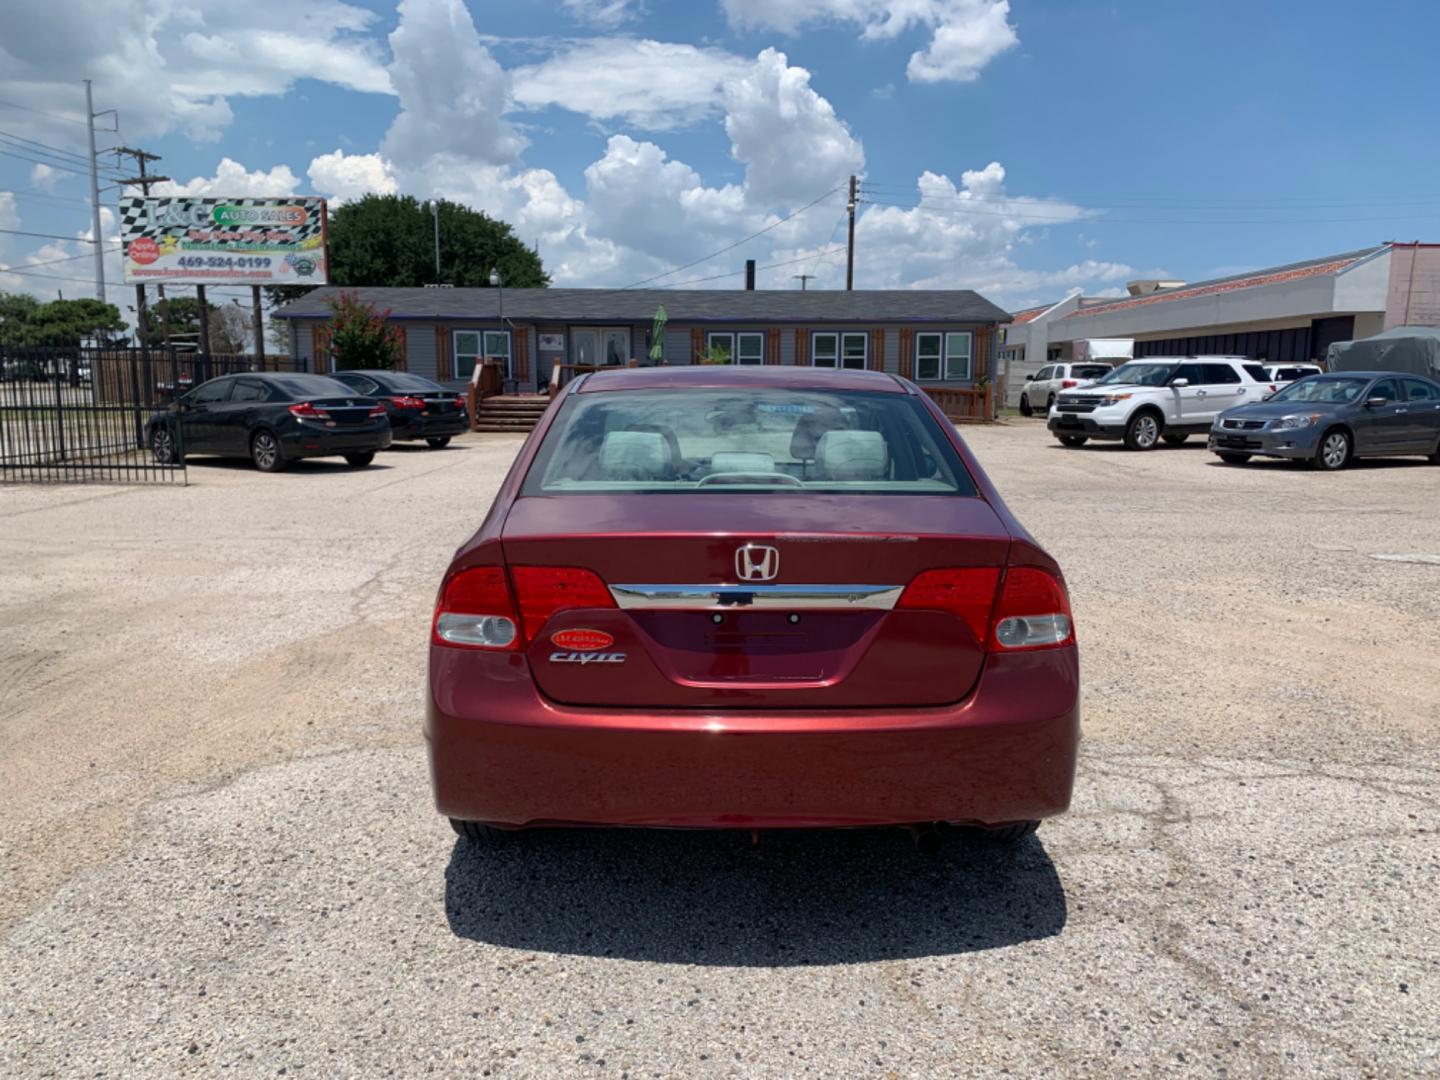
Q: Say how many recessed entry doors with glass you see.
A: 2